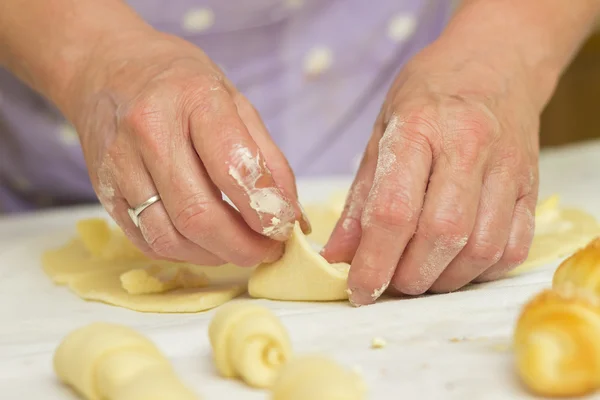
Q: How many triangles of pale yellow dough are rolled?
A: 3